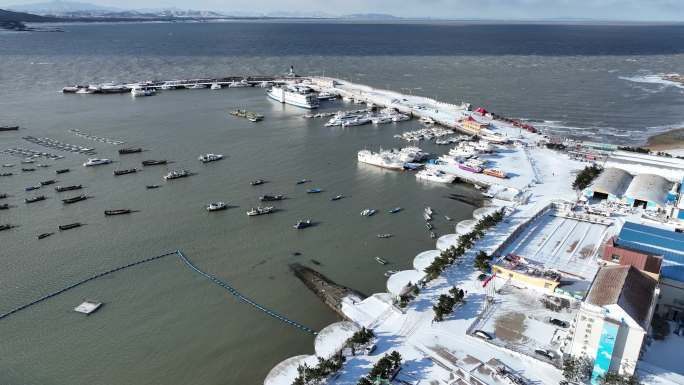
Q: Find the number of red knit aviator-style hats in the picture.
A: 0